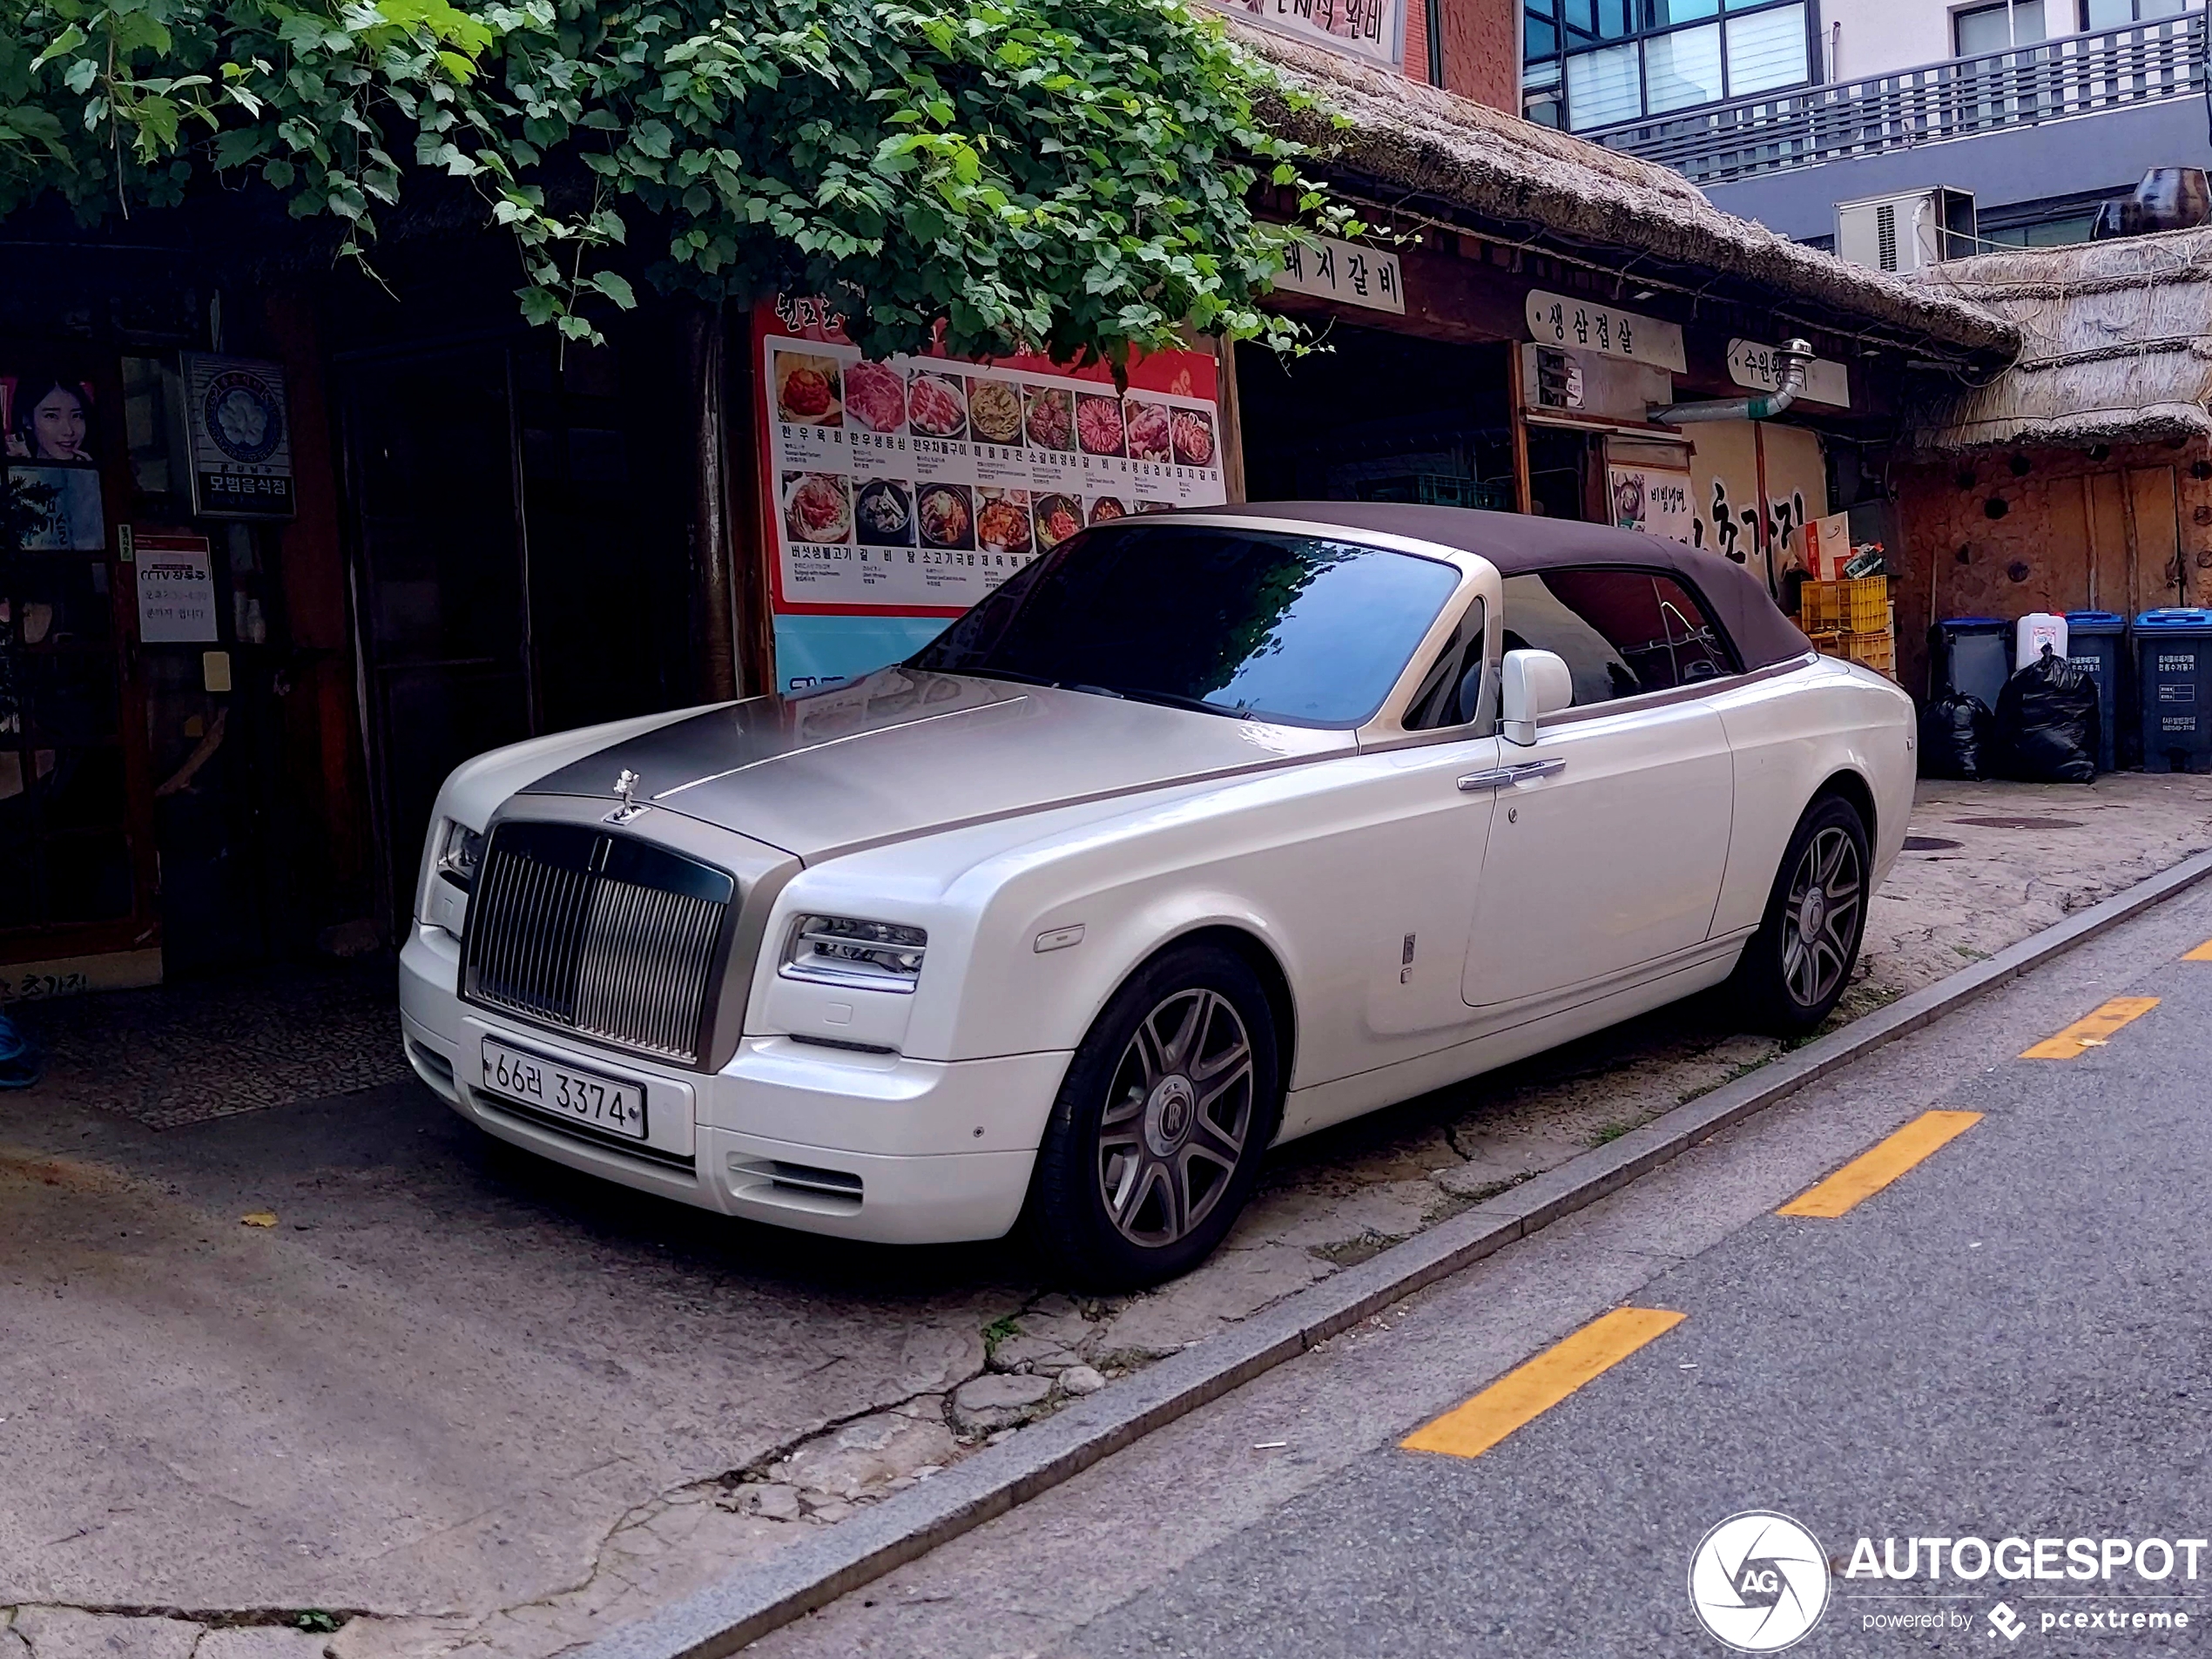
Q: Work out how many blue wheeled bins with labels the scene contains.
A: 2